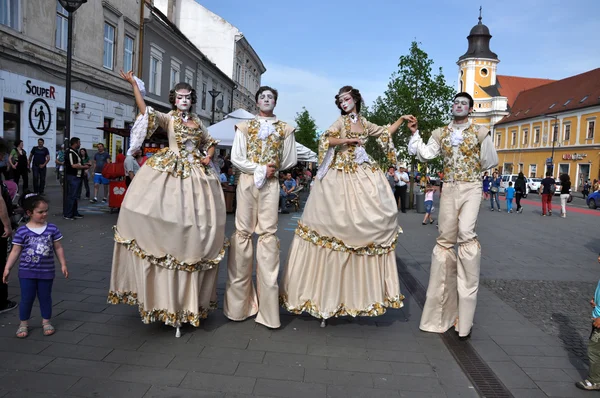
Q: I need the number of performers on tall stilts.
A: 4